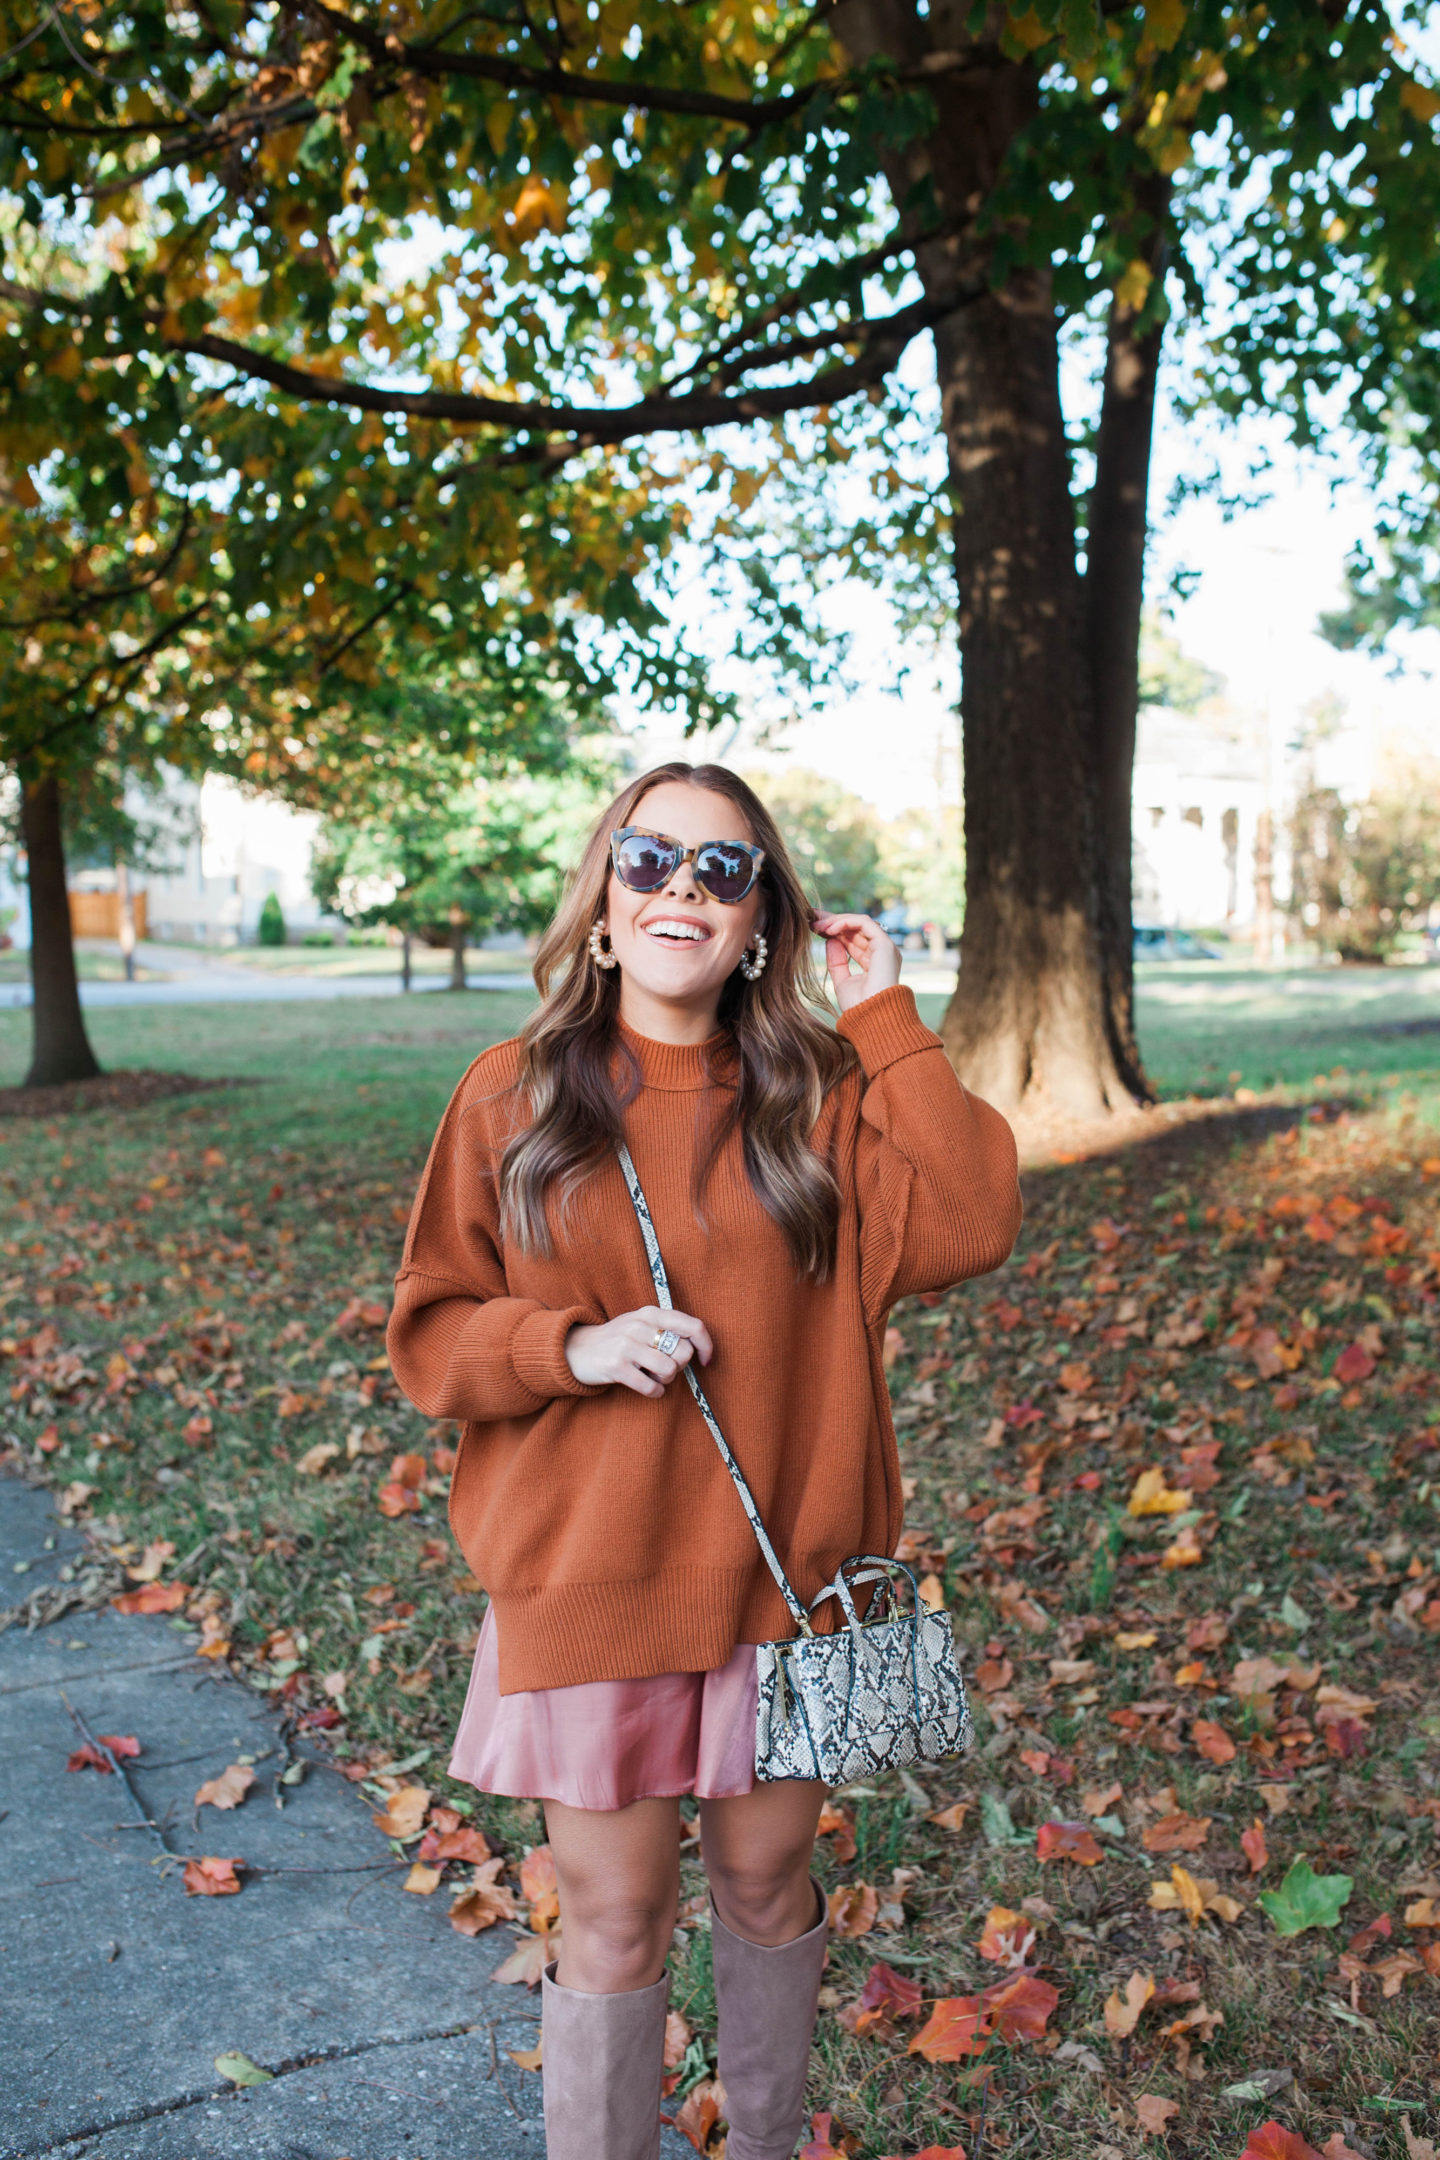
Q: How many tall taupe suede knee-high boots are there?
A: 2